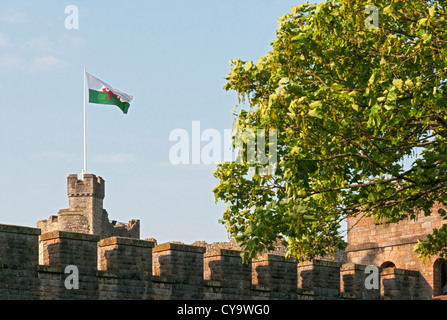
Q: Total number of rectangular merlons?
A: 9